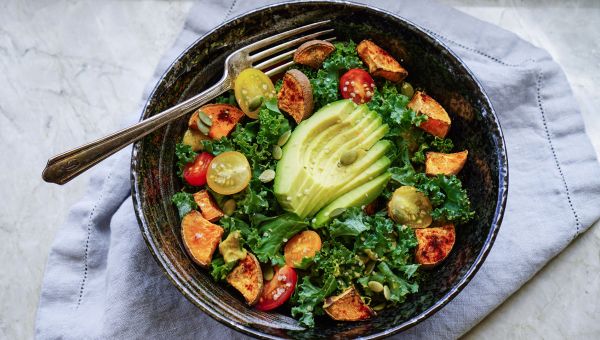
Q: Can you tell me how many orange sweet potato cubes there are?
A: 11